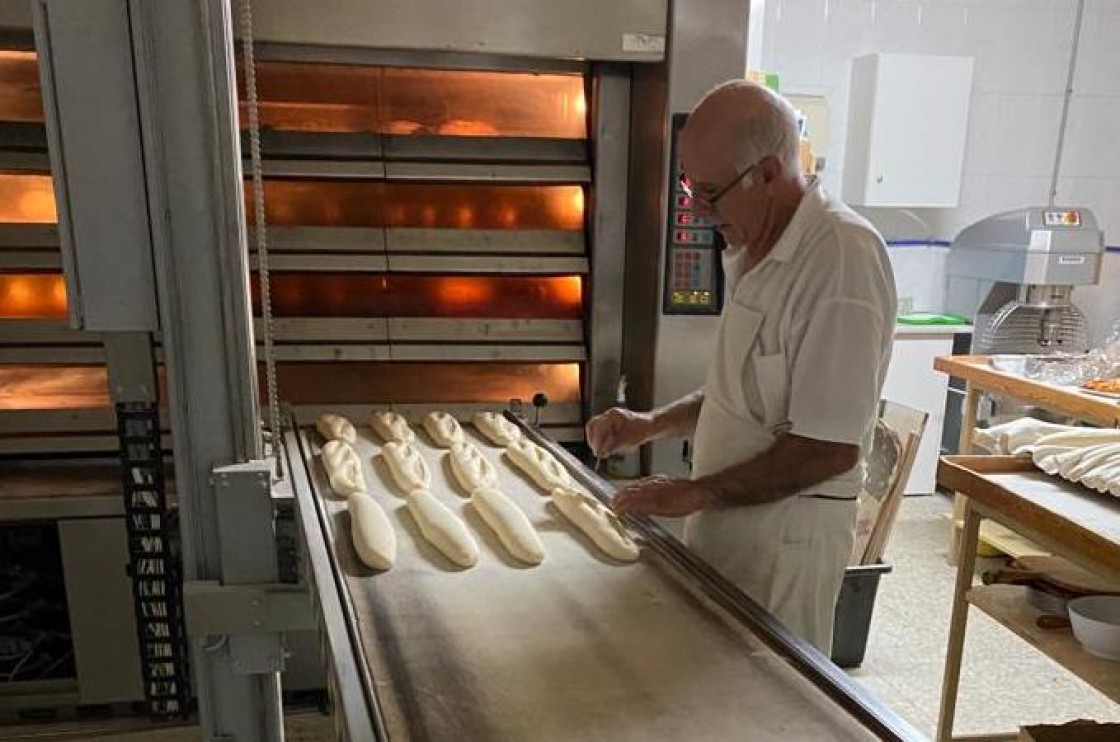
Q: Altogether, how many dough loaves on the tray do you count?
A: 12